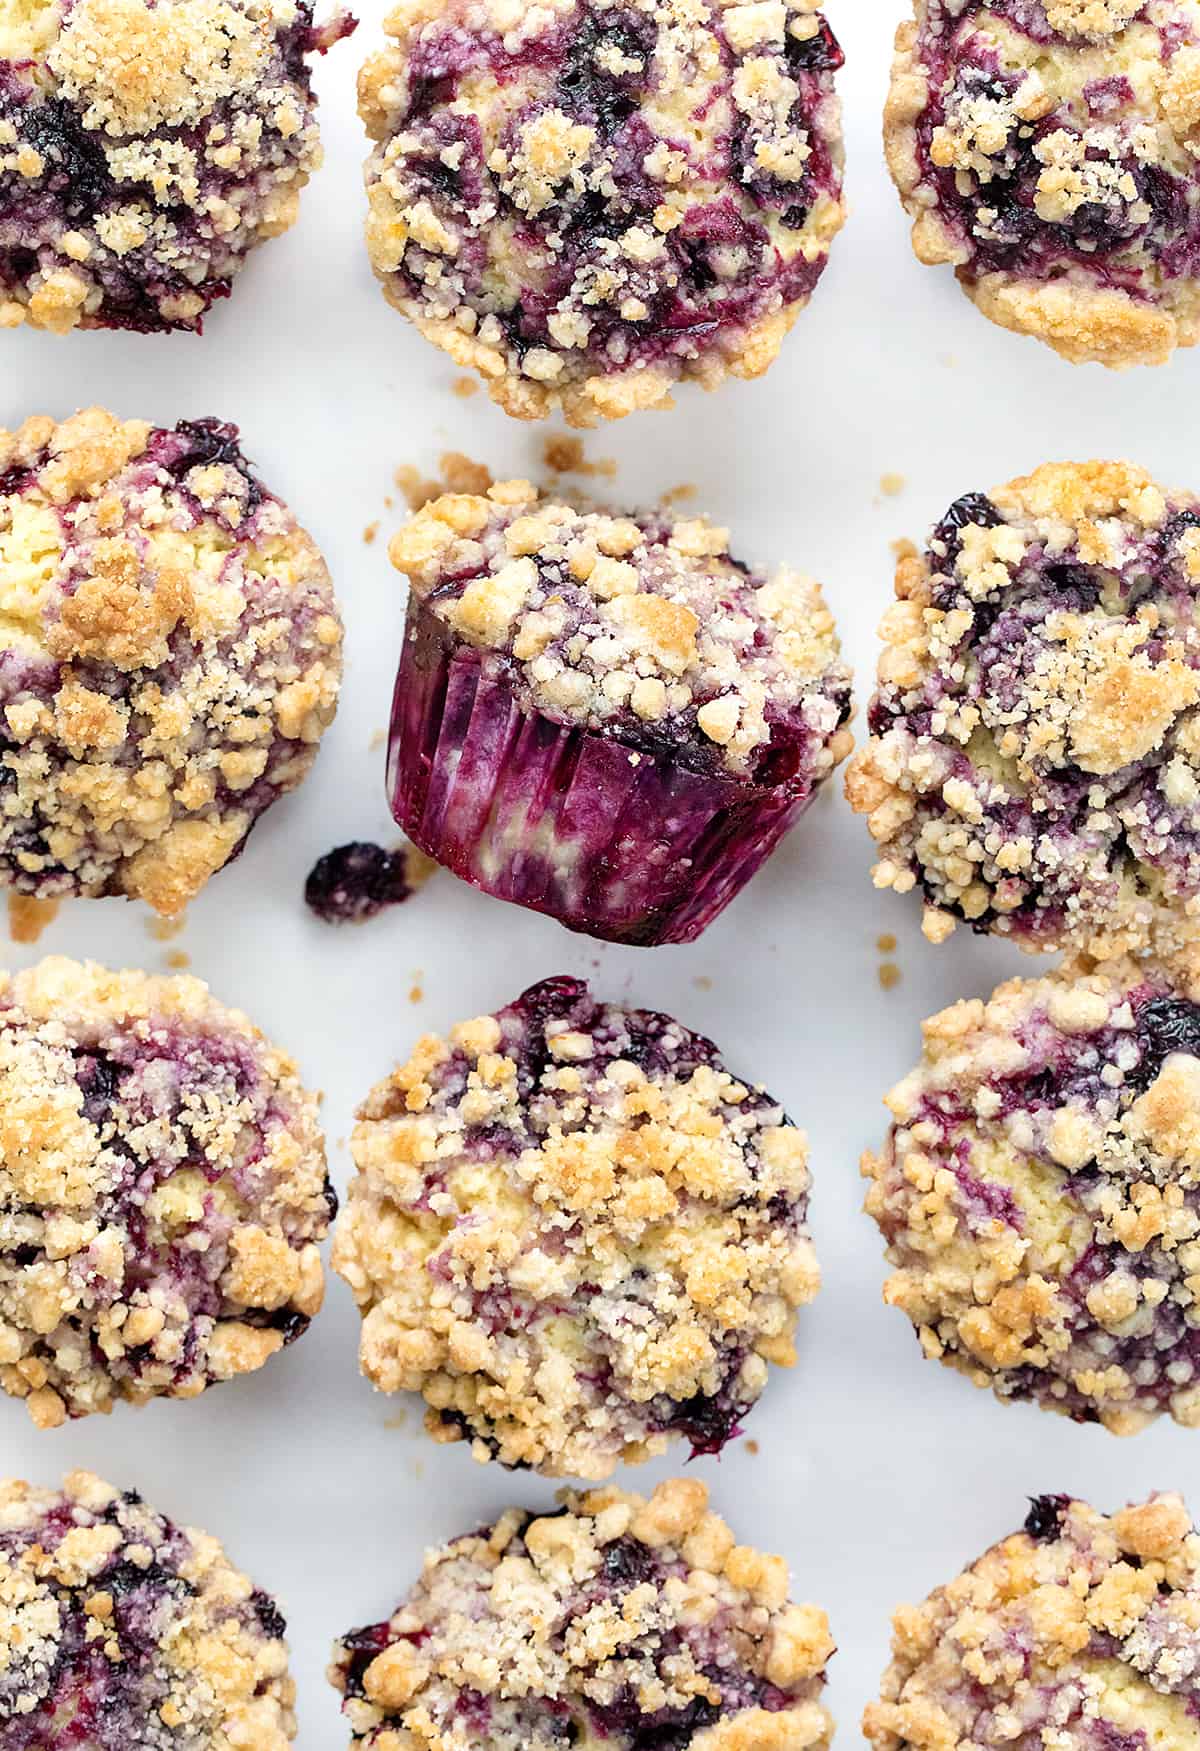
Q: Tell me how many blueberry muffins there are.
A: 12